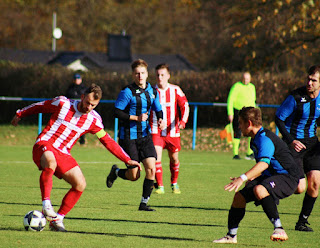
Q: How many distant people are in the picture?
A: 2